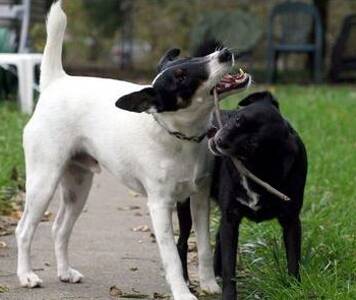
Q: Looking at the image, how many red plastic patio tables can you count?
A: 0